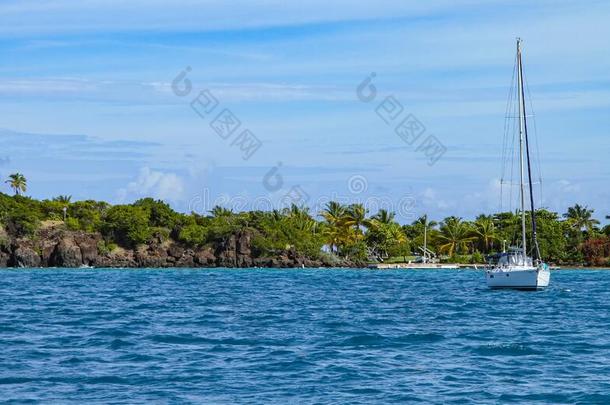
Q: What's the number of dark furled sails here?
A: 1